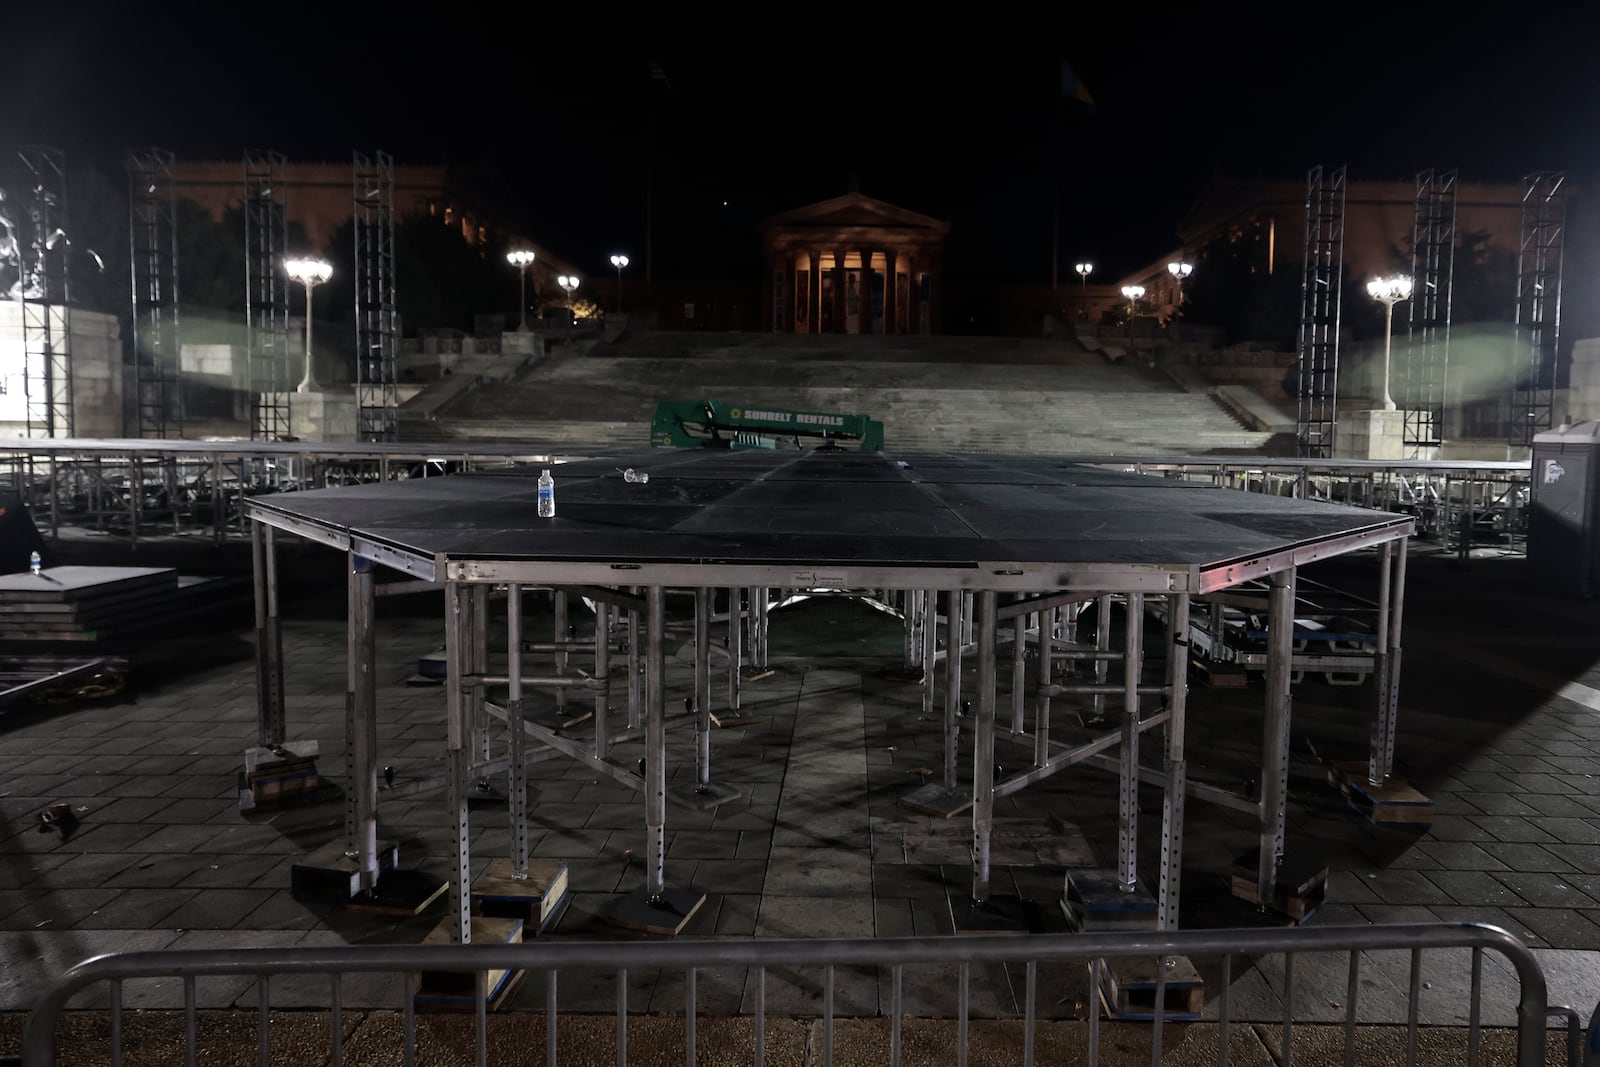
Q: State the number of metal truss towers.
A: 7